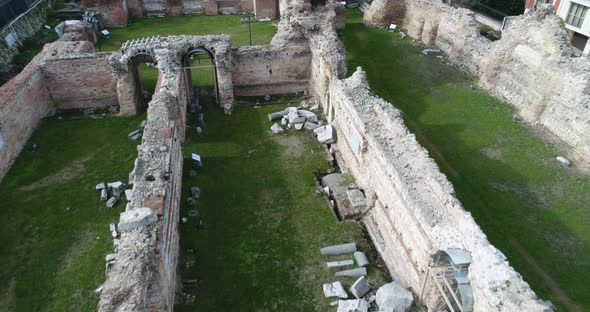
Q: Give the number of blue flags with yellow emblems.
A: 0